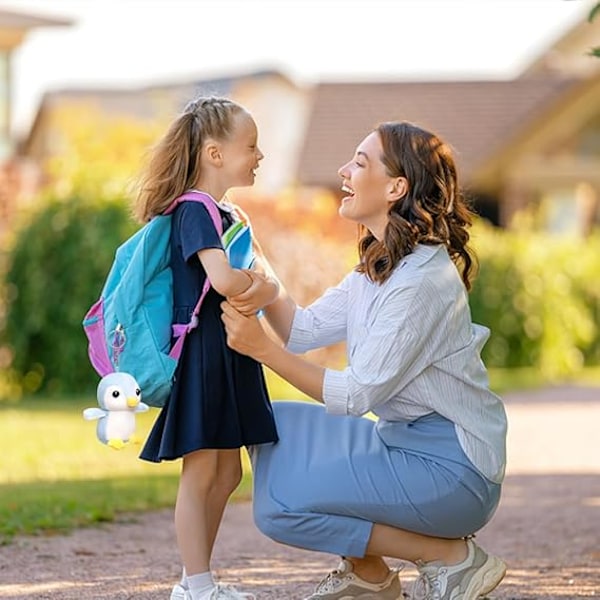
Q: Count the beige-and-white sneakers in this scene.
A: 2